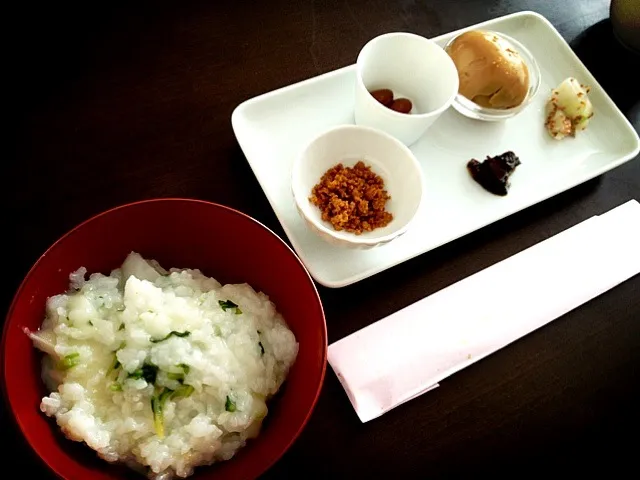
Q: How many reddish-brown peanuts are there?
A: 2